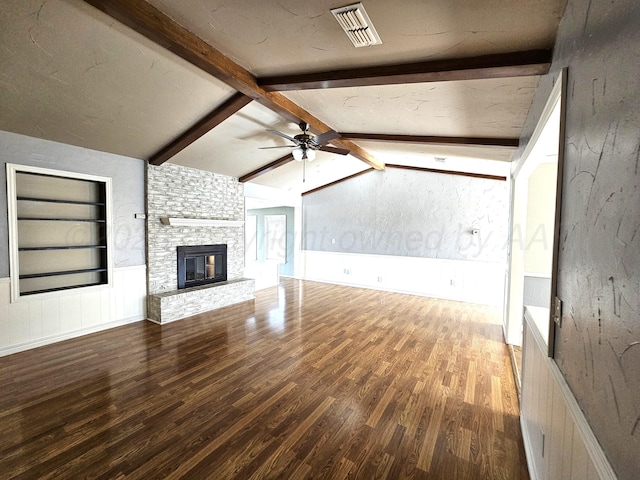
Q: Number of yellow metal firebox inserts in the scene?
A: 0